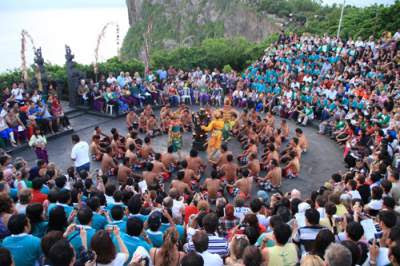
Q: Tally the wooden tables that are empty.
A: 0